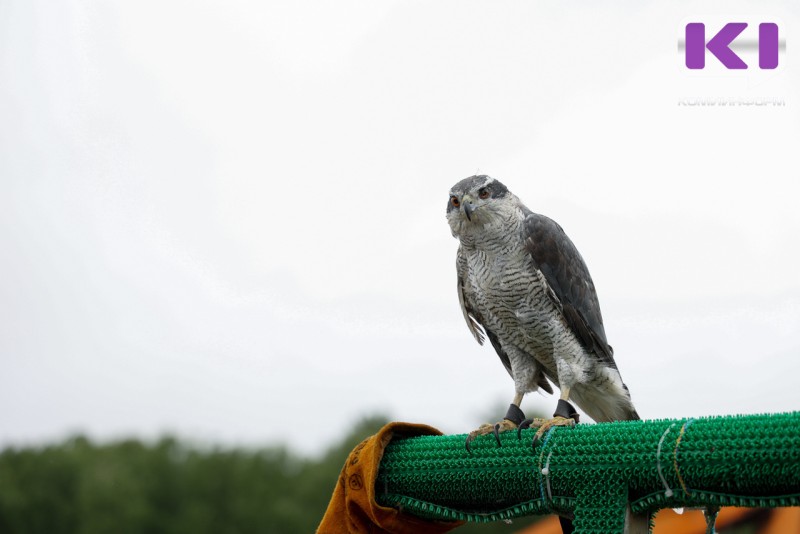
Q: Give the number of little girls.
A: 0